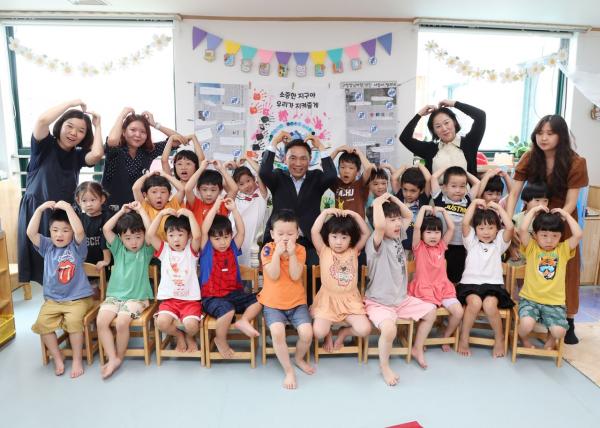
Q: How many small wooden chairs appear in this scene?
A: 10